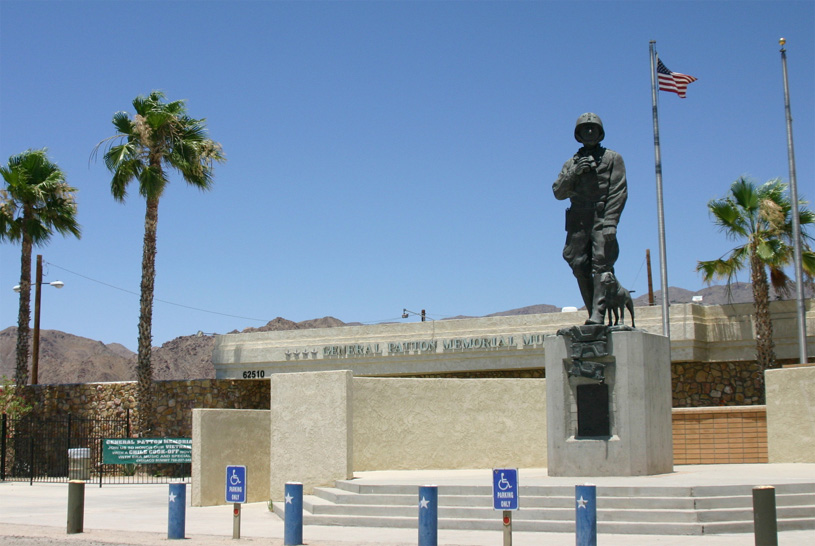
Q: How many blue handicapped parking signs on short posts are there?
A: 2